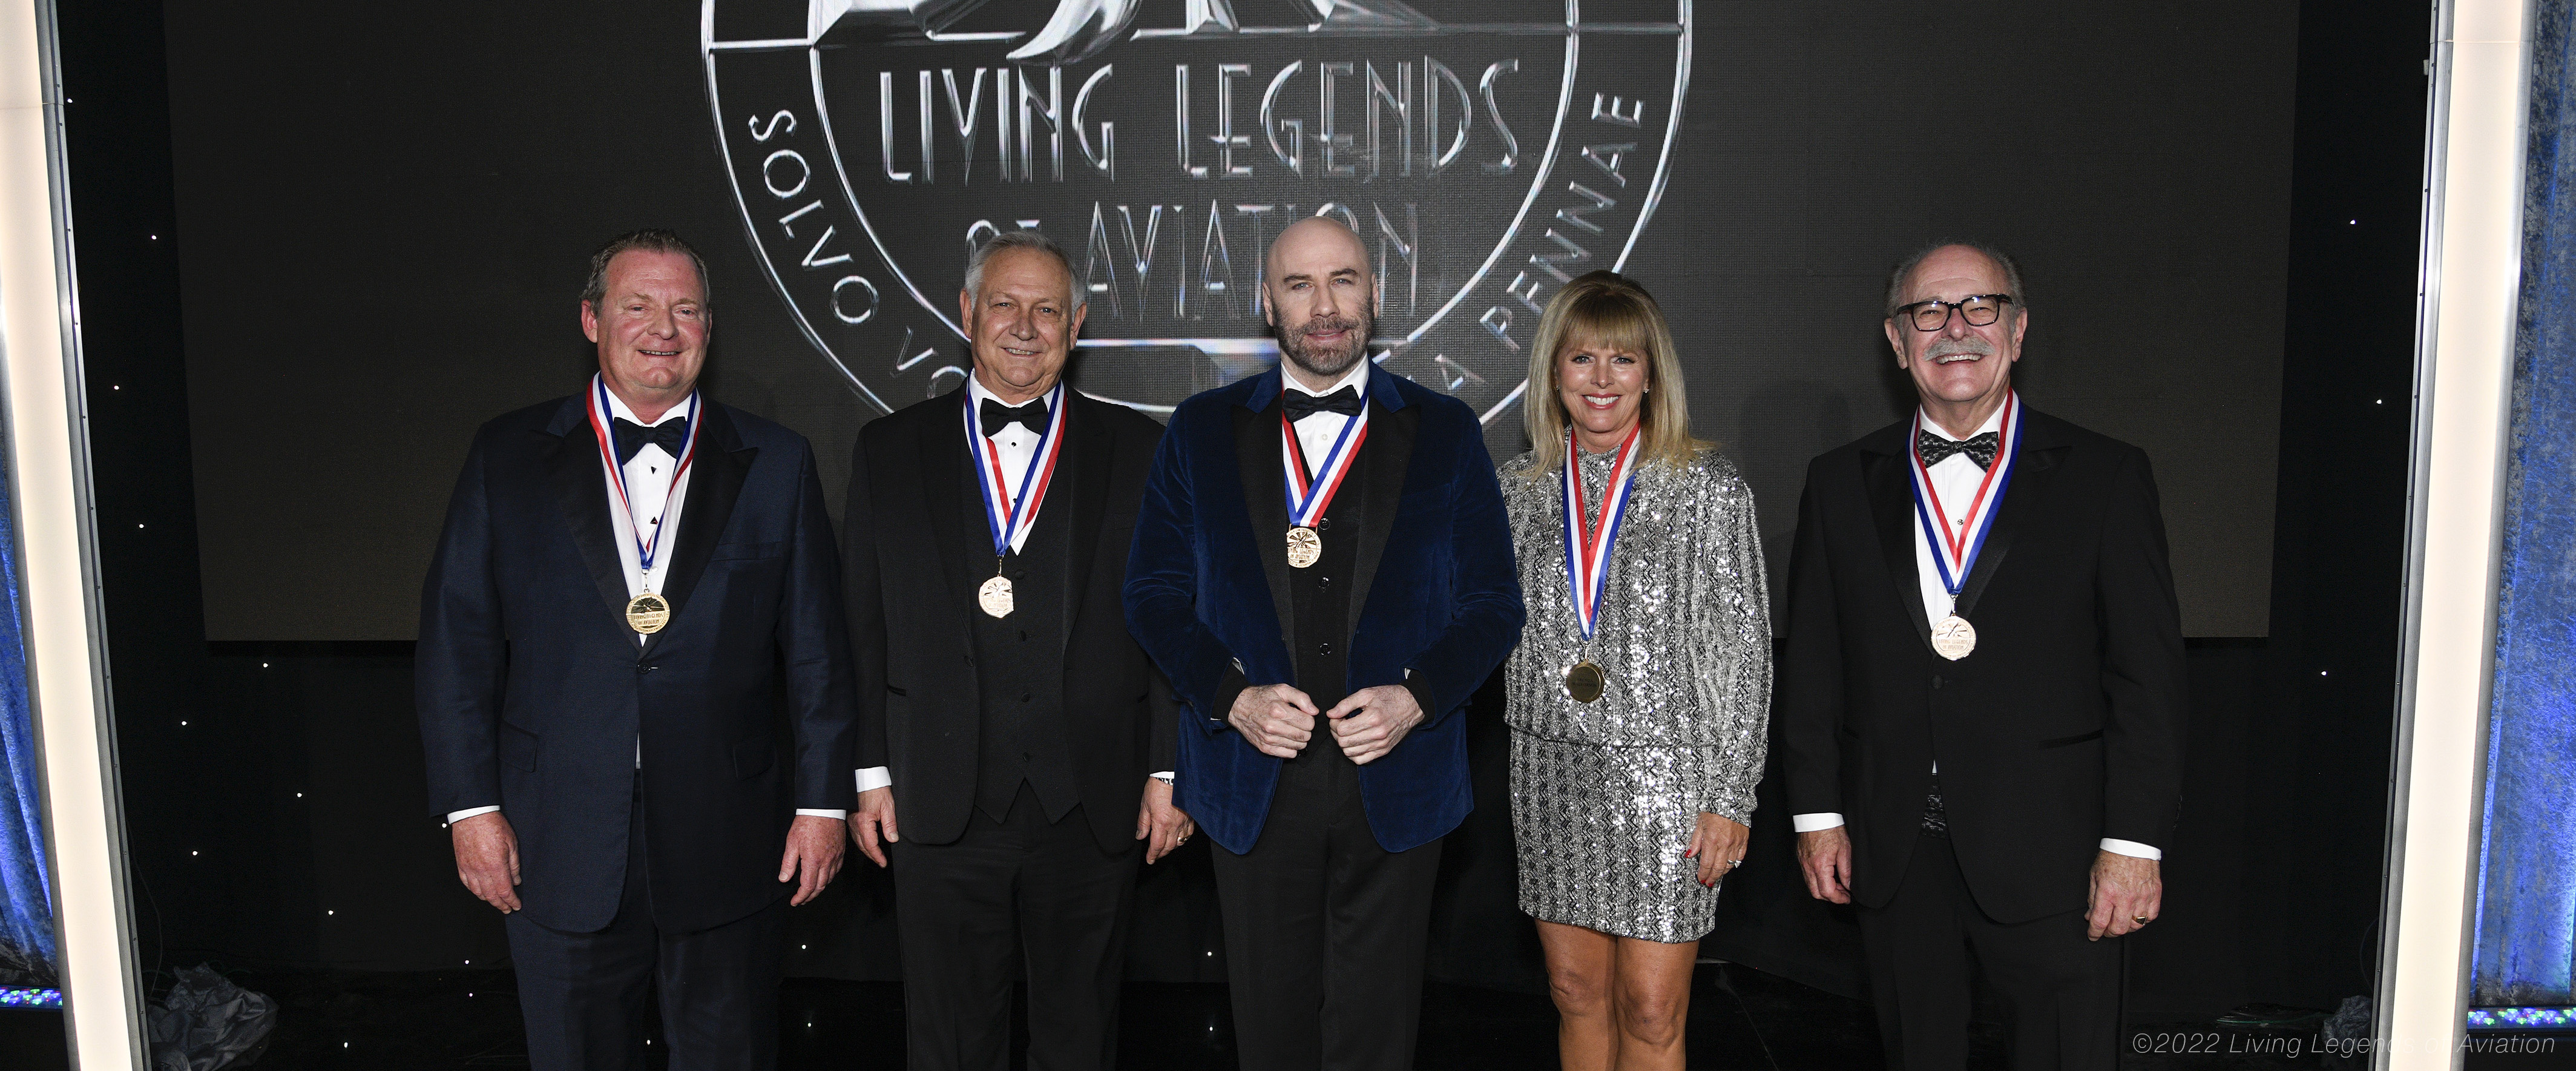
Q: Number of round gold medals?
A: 5